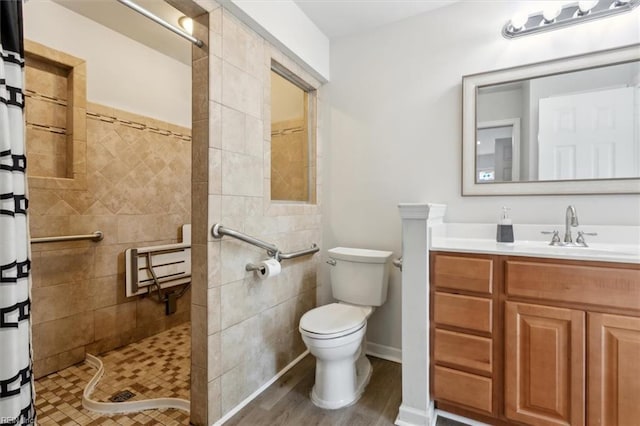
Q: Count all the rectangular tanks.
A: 1